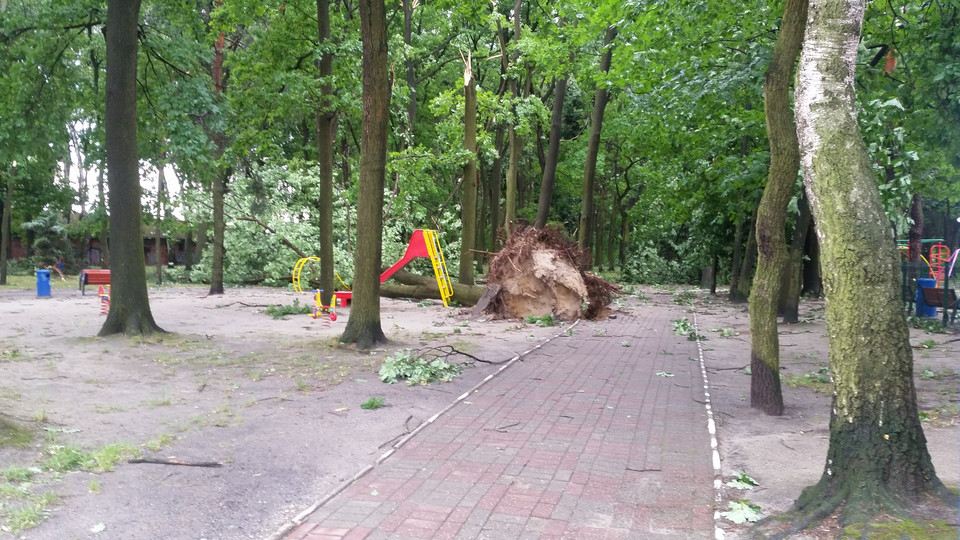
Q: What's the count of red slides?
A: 1